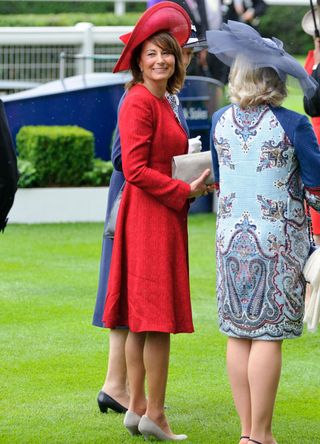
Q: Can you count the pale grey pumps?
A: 2